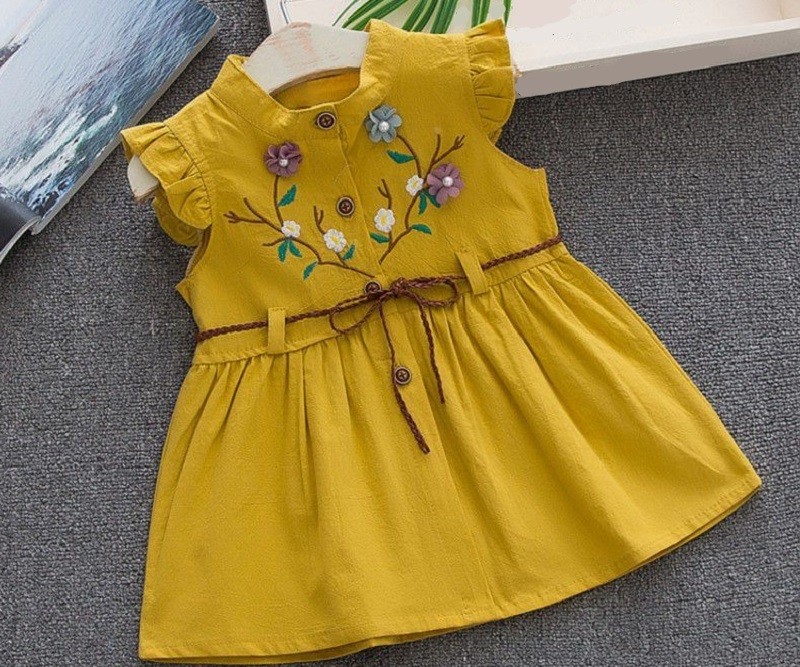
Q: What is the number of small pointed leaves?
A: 10